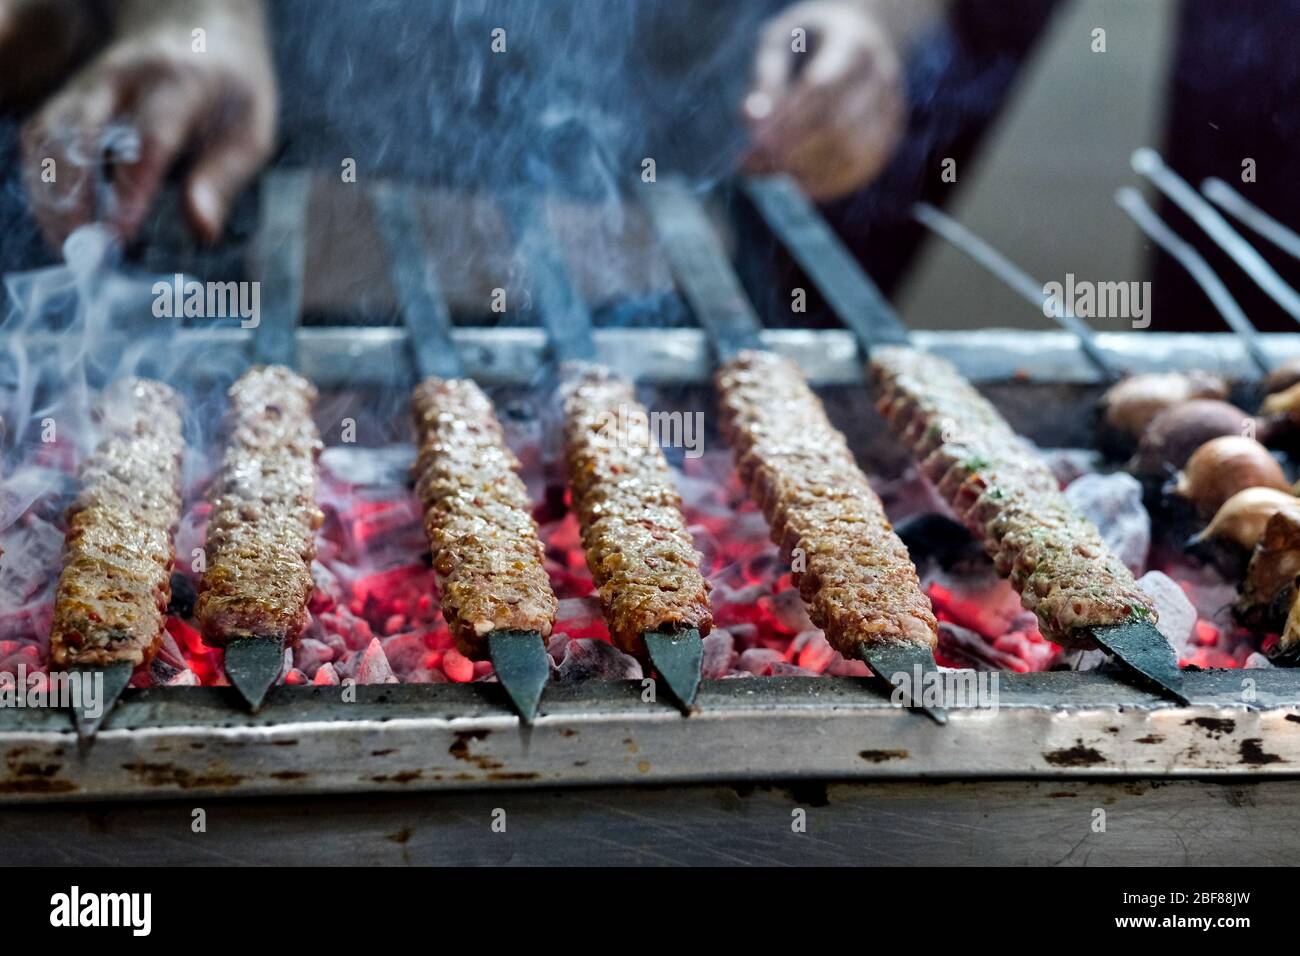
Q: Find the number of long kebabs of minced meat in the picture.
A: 6